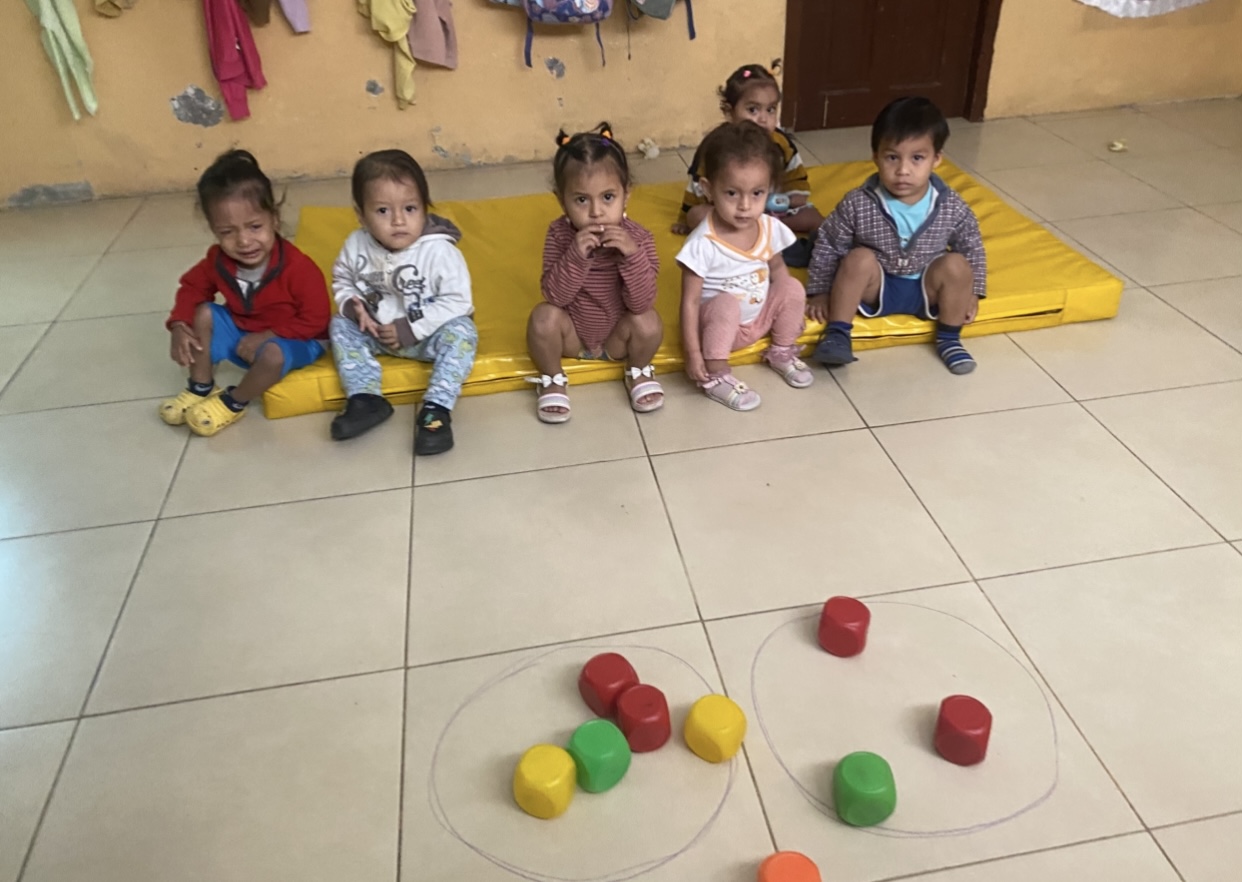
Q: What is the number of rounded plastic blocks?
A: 9